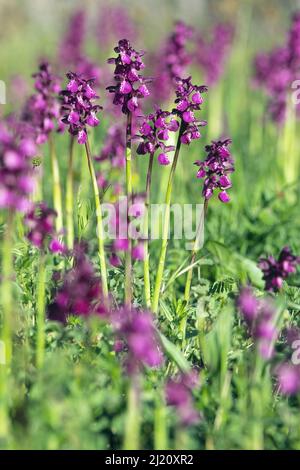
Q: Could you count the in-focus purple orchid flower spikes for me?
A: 5